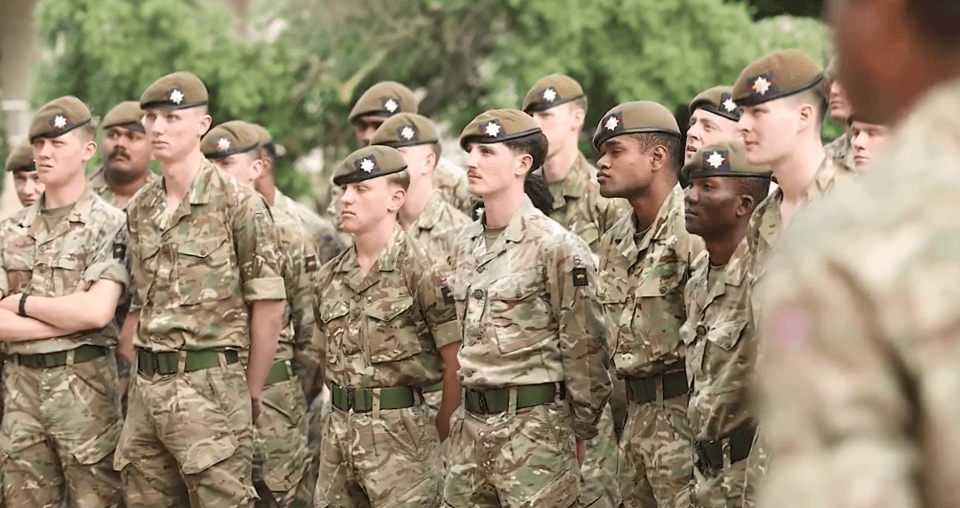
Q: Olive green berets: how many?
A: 15